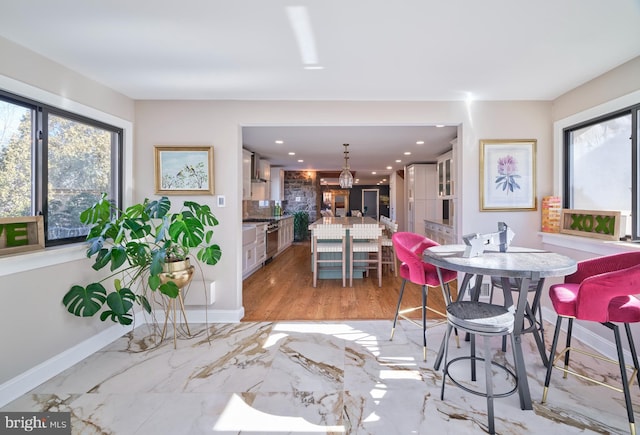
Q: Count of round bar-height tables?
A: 1